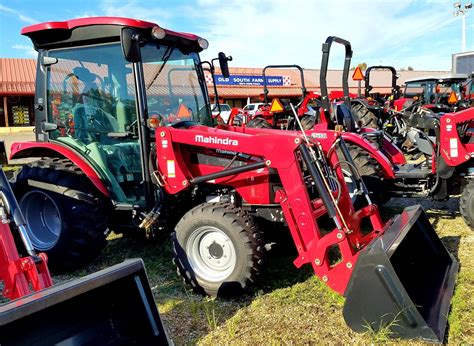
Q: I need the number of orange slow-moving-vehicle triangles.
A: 4